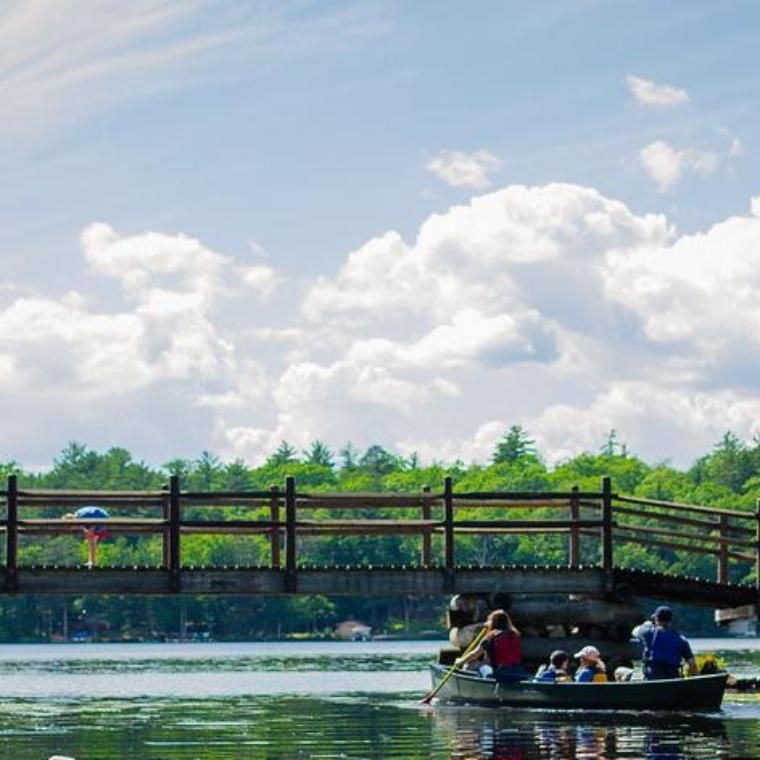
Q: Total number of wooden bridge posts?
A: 11